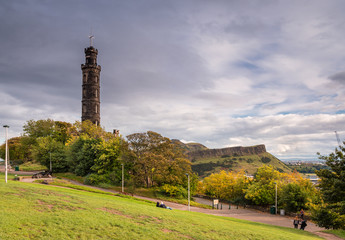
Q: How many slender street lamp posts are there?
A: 5